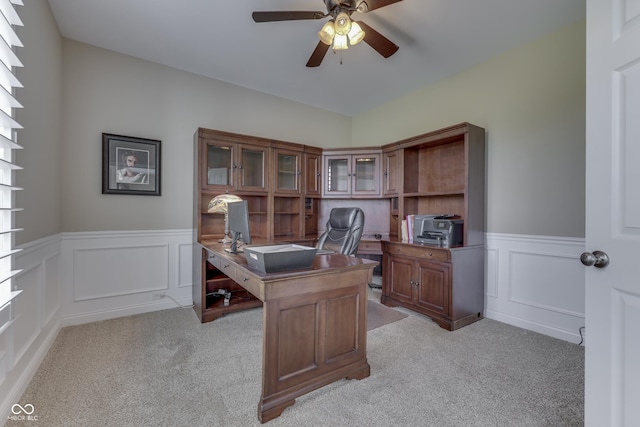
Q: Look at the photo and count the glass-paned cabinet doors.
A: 5